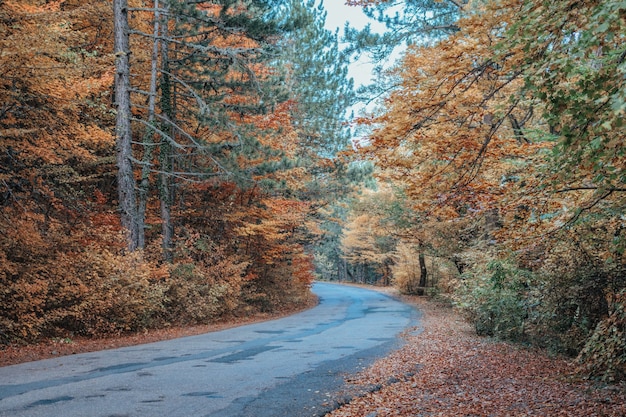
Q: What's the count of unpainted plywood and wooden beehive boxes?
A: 0